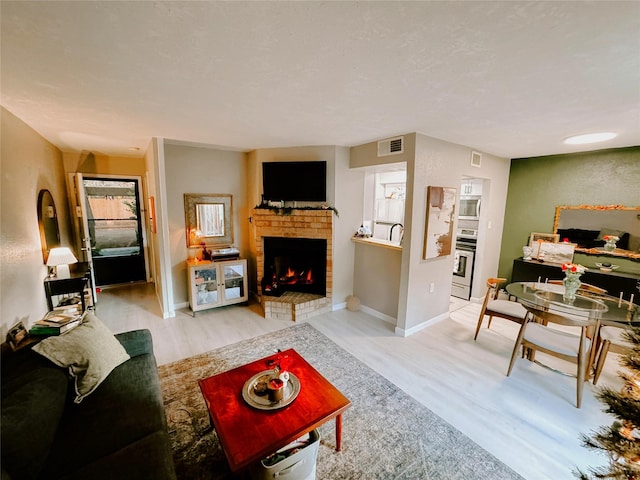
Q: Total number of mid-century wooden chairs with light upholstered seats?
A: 4